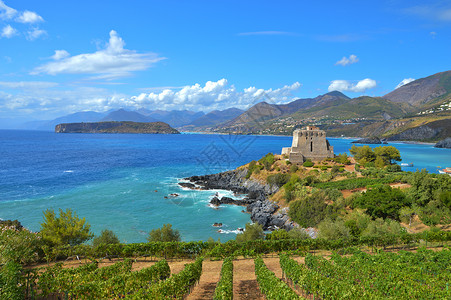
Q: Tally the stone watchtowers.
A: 1